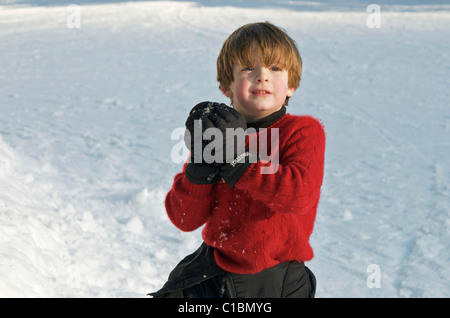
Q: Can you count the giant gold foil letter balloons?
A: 0